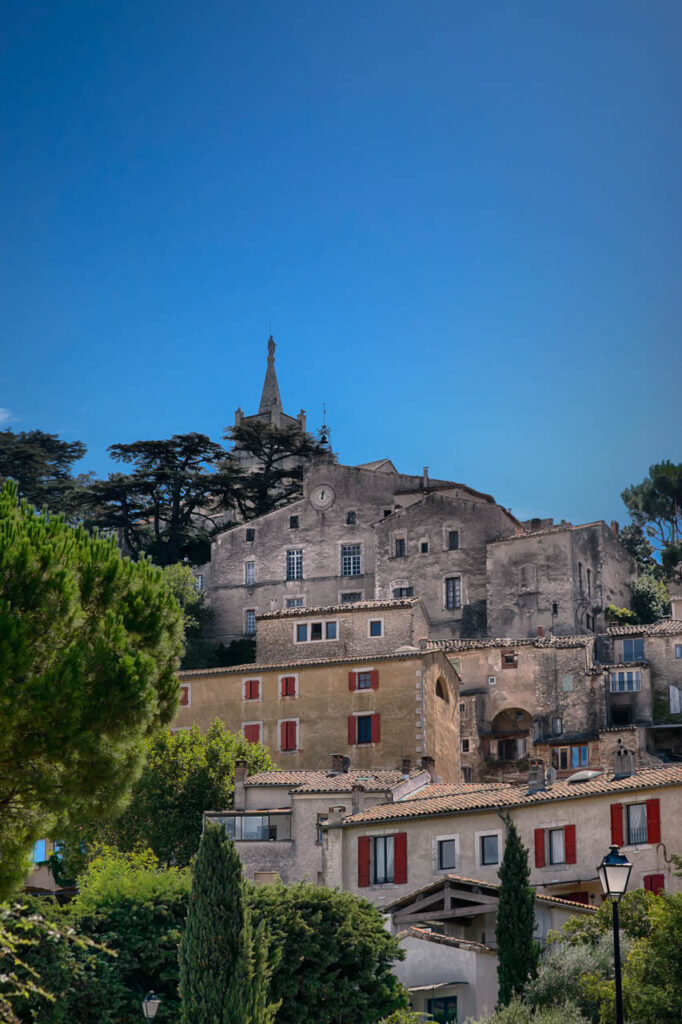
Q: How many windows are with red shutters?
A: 11